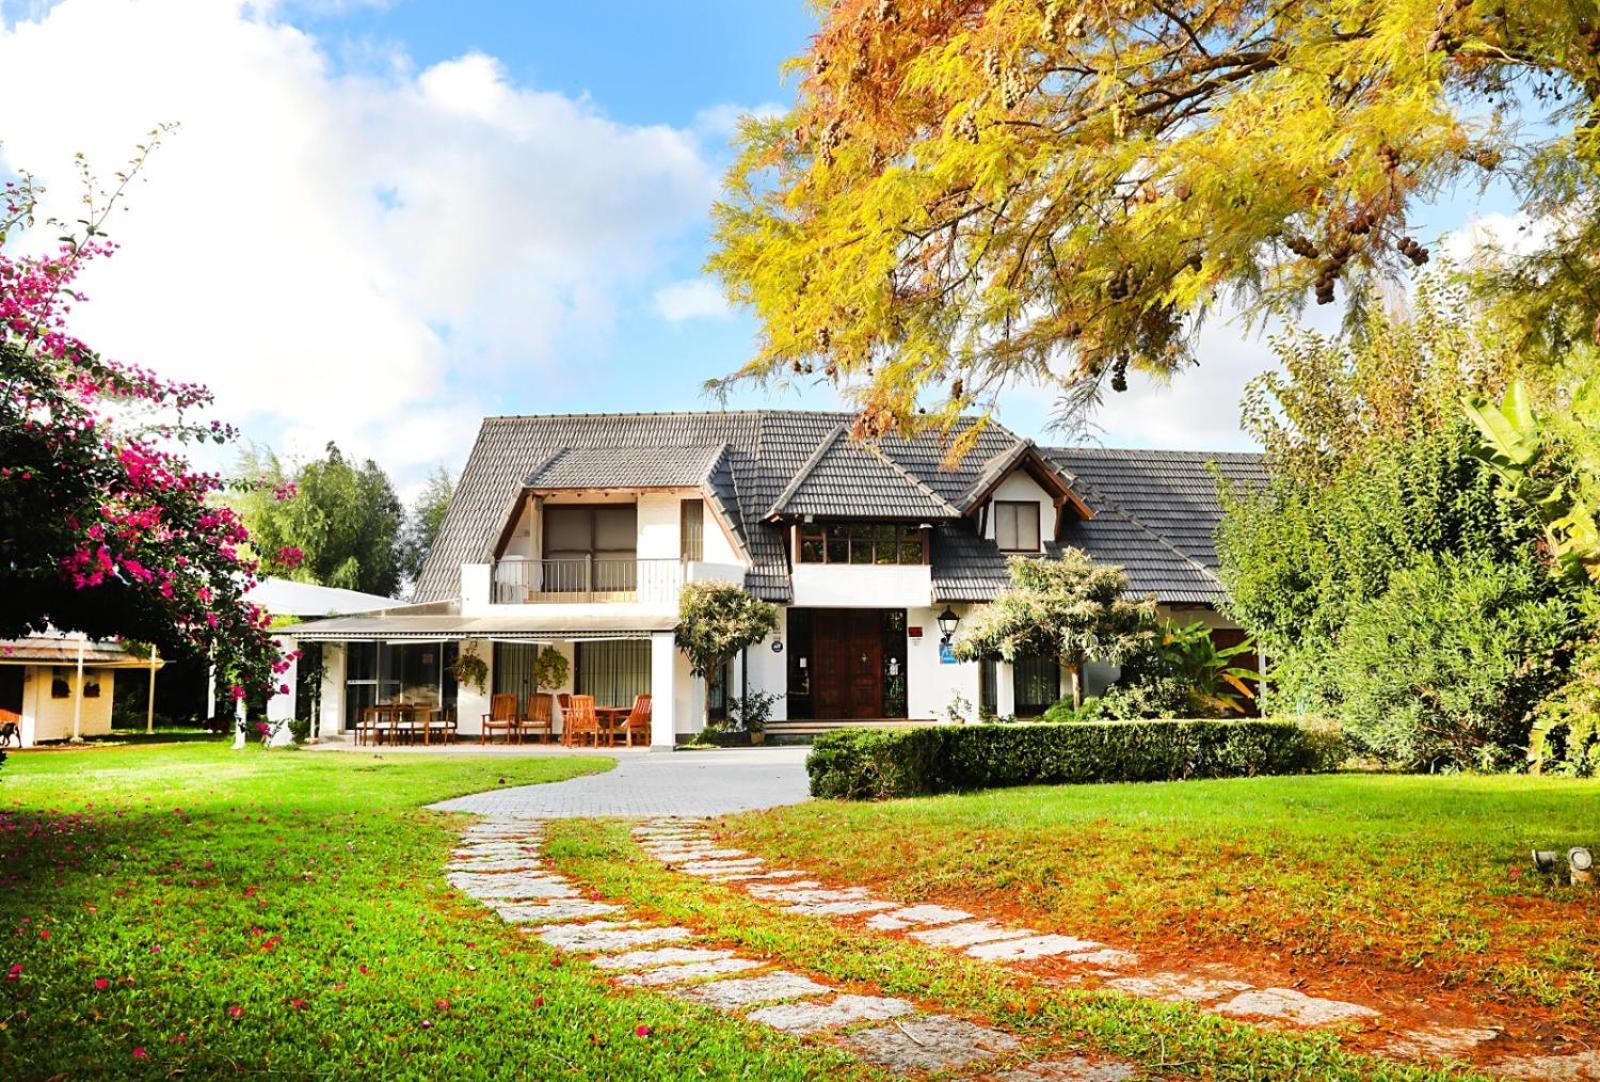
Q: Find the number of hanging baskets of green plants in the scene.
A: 2